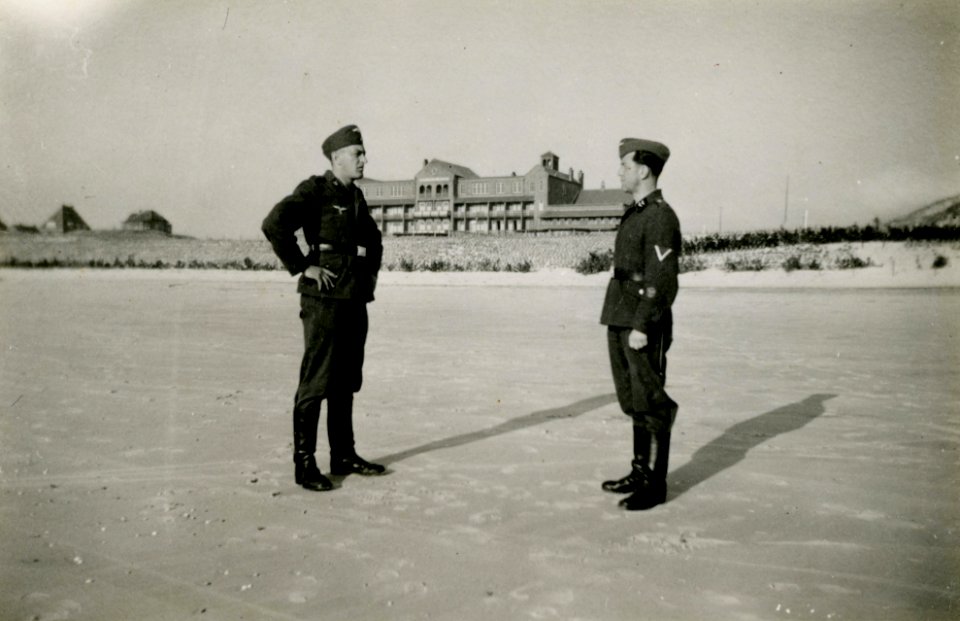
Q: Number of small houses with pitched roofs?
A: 2